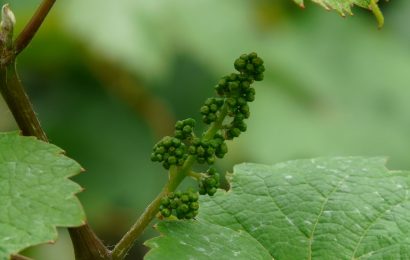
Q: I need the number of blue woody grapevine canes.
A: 0